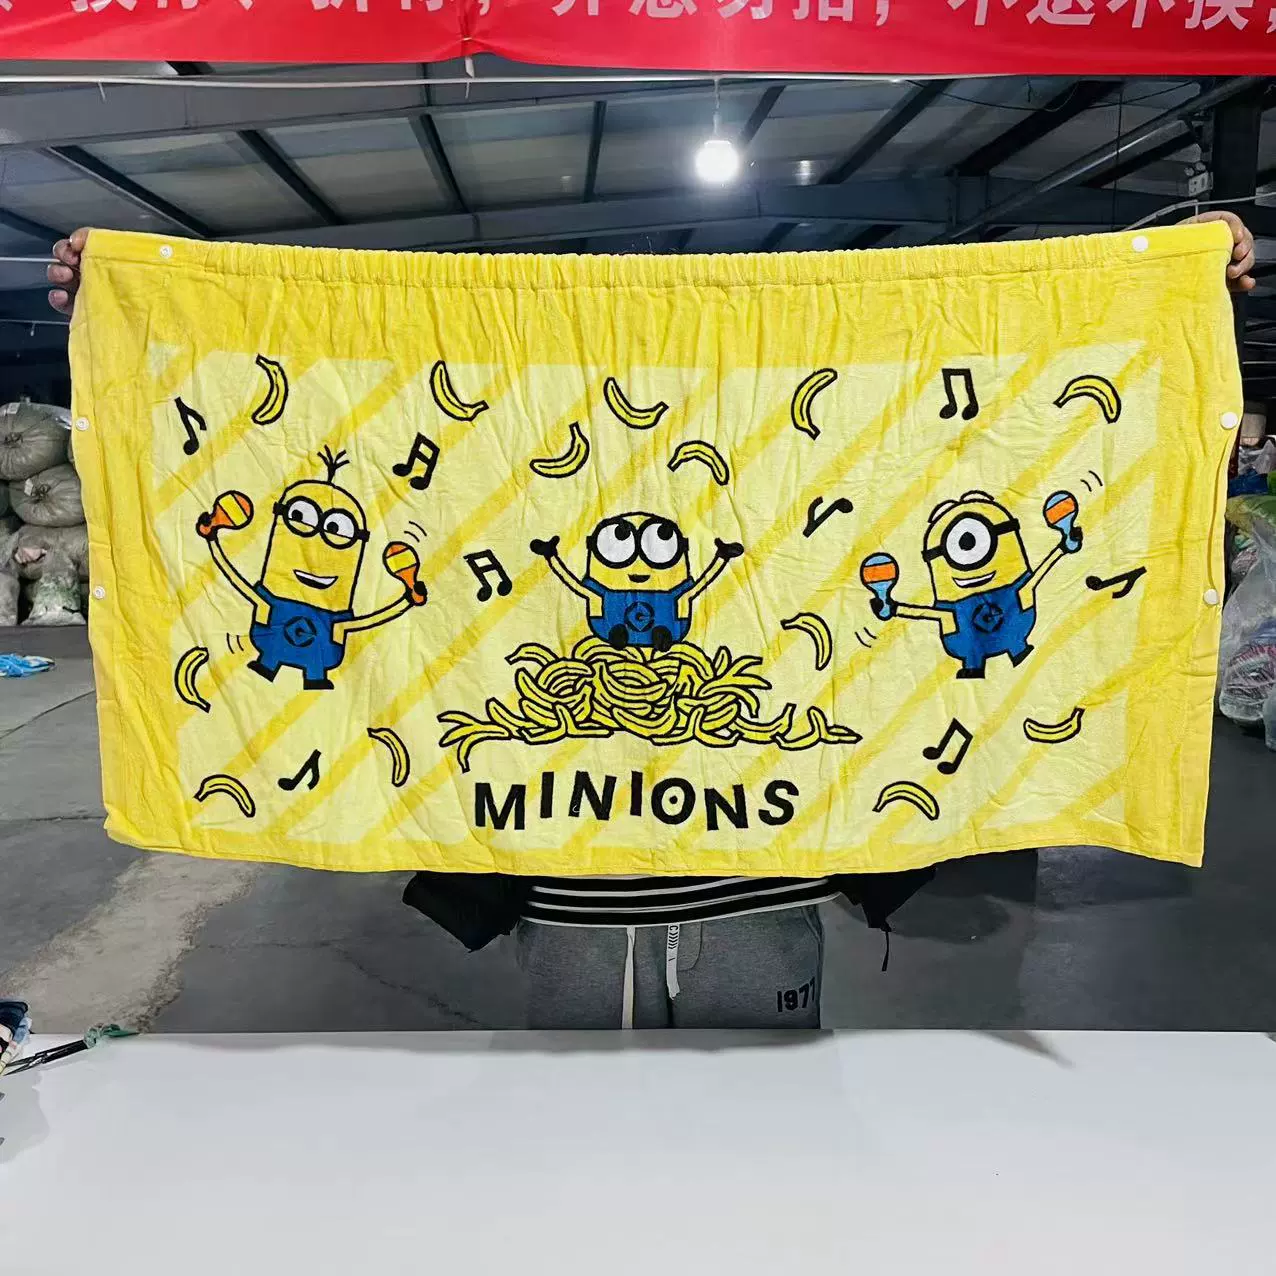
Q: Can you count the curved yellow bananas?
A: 13